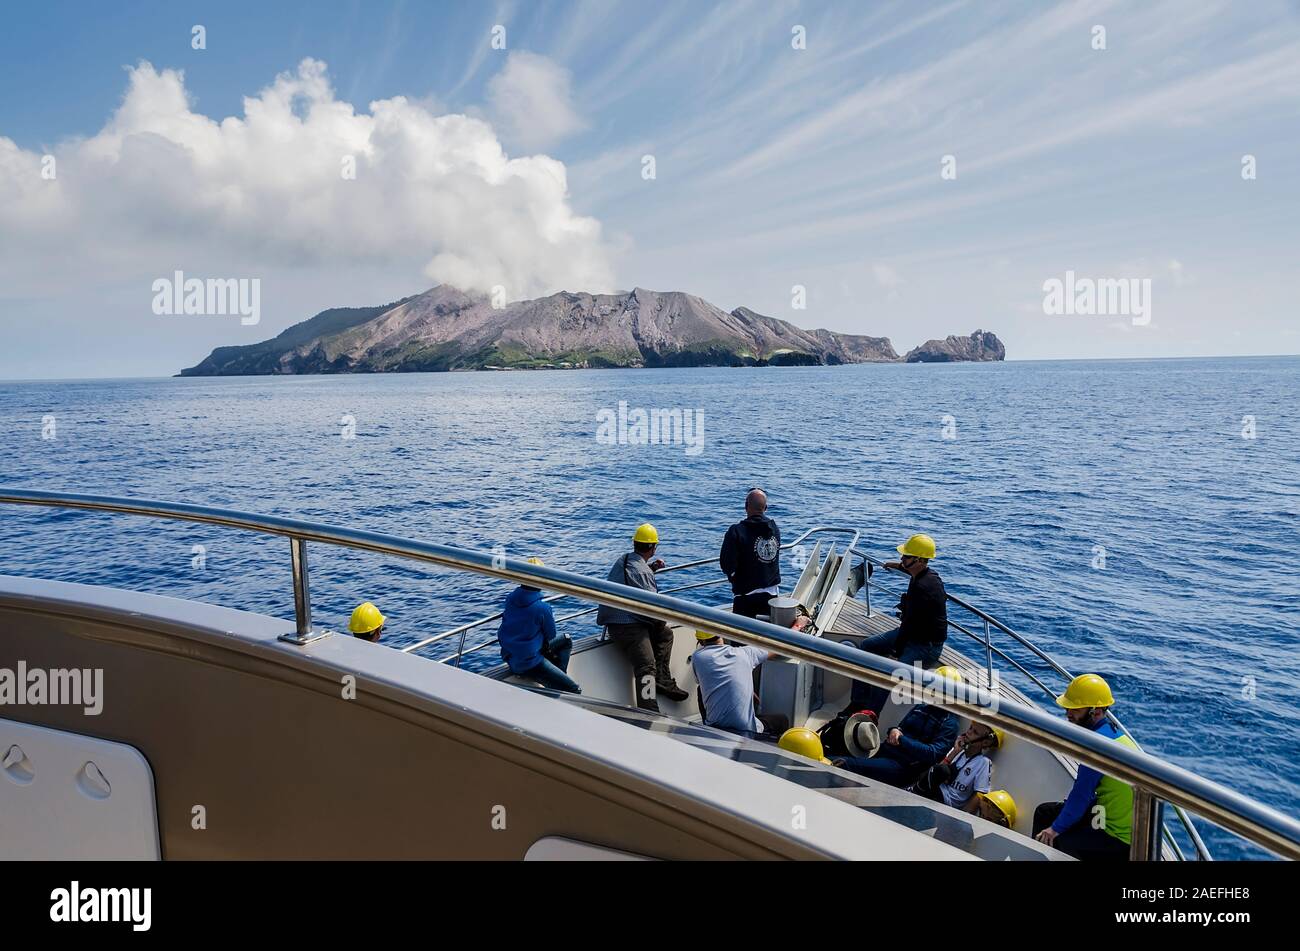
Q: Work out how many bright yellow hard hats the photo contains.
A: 10